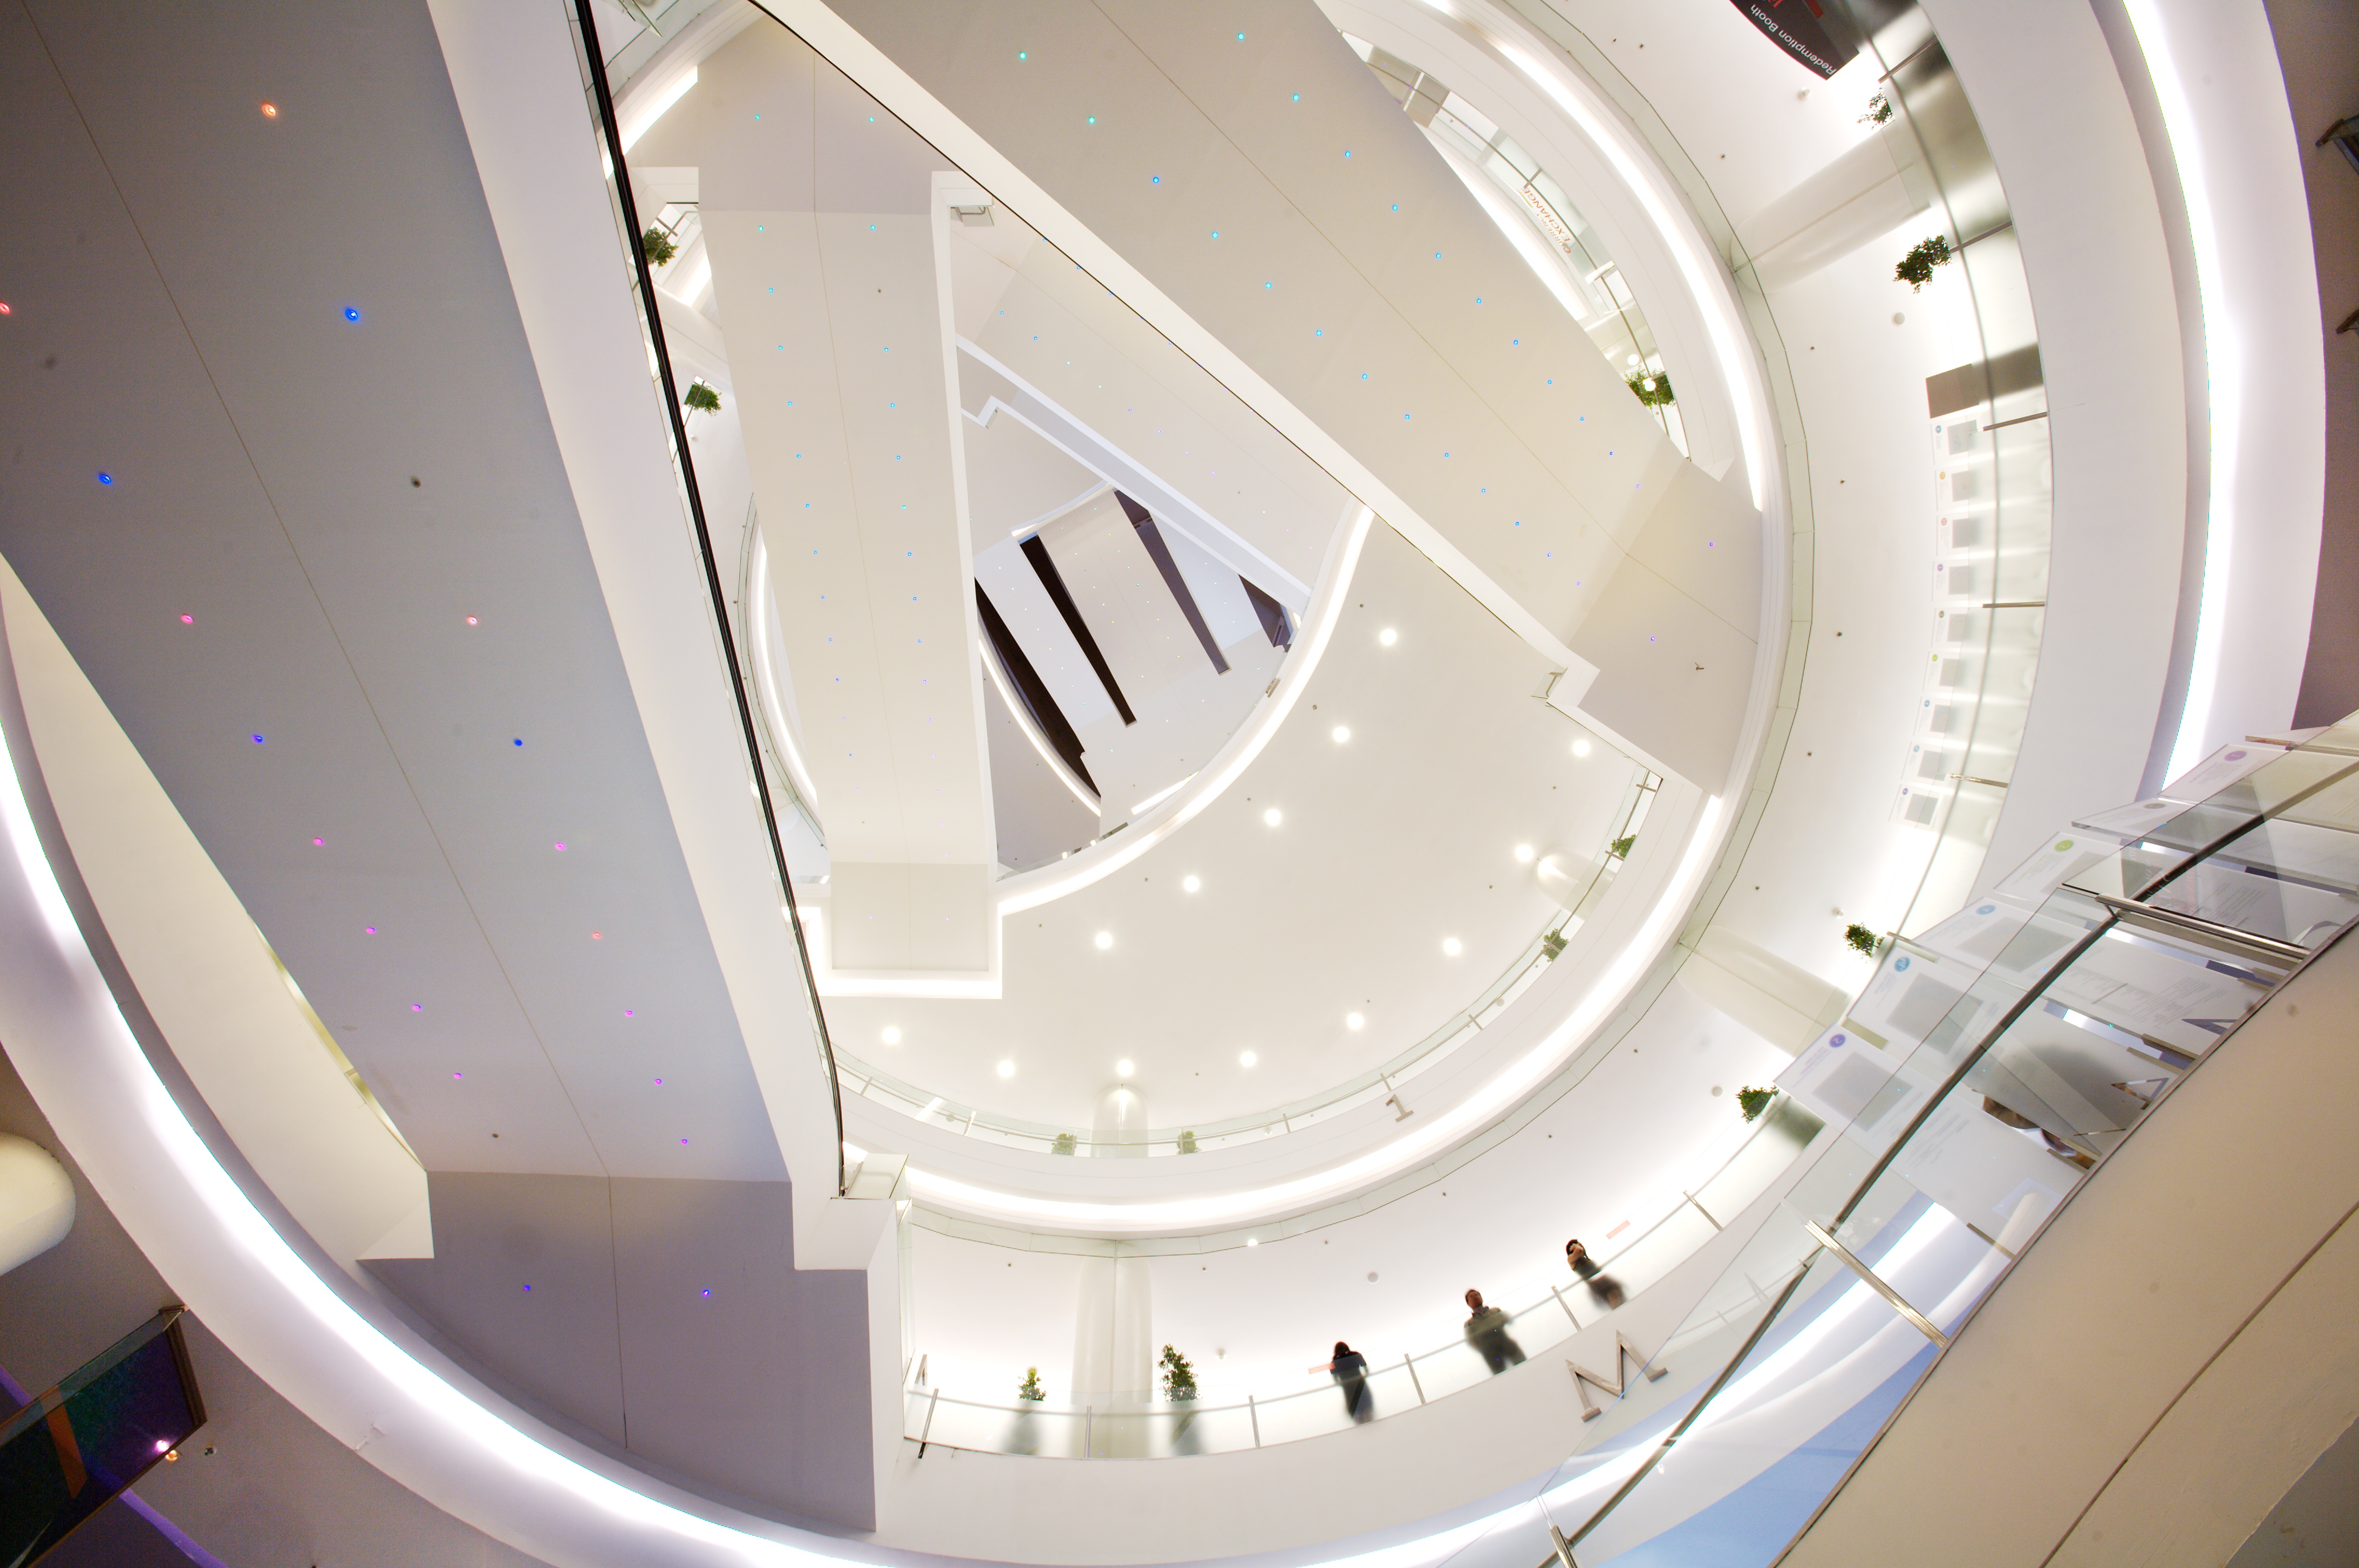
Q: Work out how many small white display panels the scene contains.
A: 9